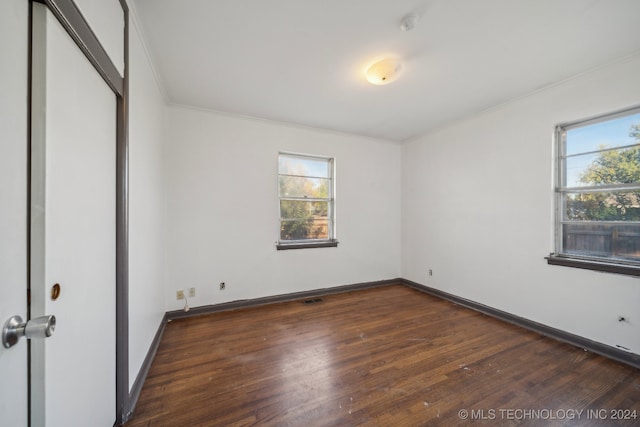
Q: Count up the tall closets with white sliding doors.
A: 1